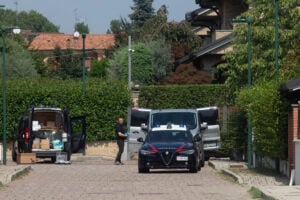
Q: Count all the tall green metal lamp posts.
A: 4